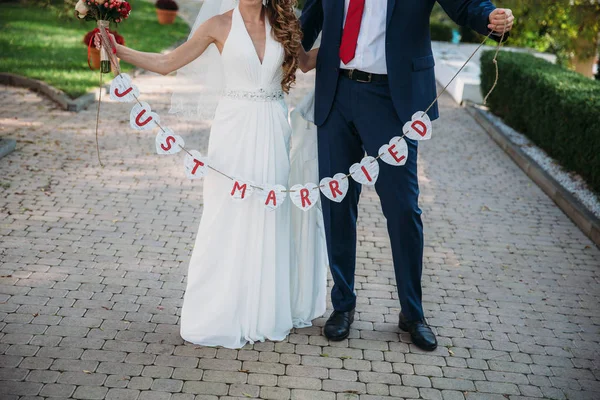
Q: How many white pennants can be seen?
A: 11